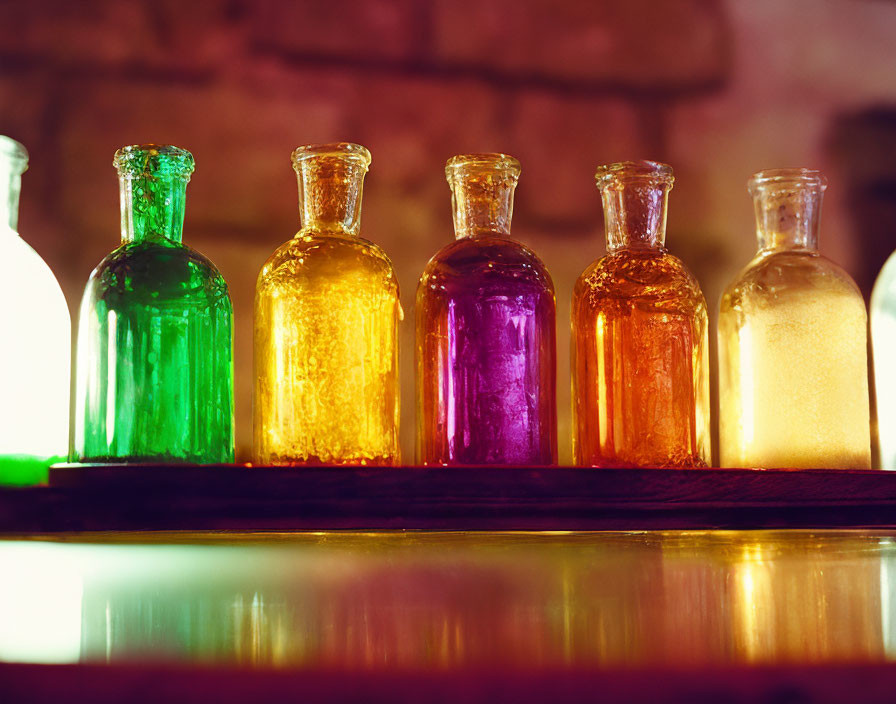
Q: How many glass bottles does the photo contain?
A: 7